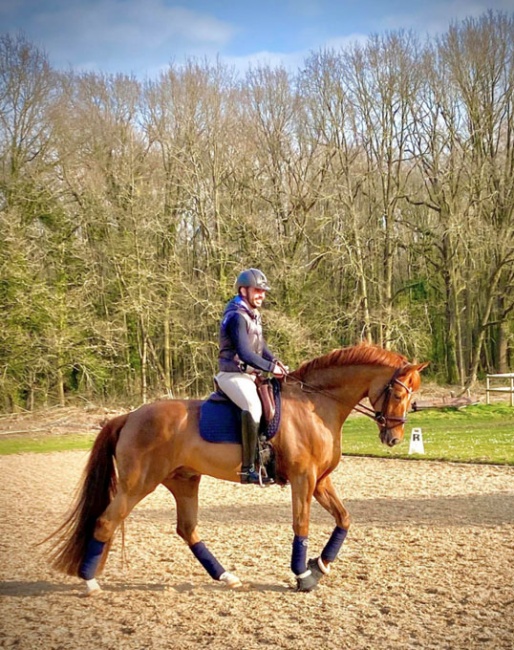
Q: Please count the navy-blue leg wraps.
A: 4